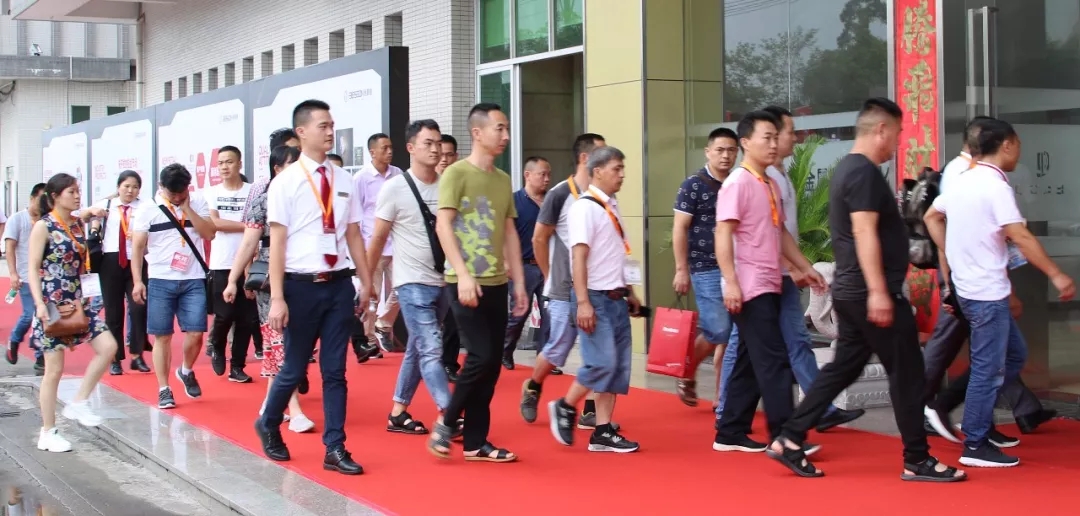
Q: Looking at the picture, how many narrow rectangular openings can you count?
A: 12